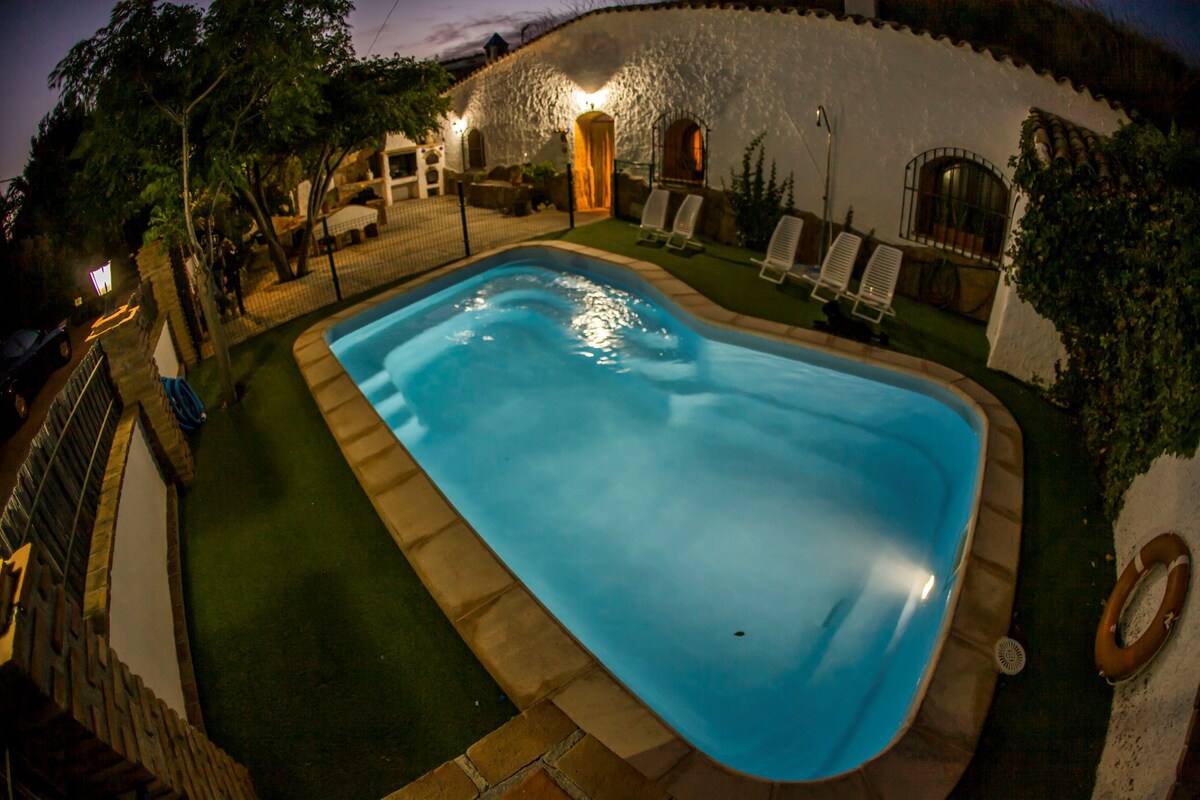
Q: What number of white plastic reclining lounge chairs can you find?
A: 5